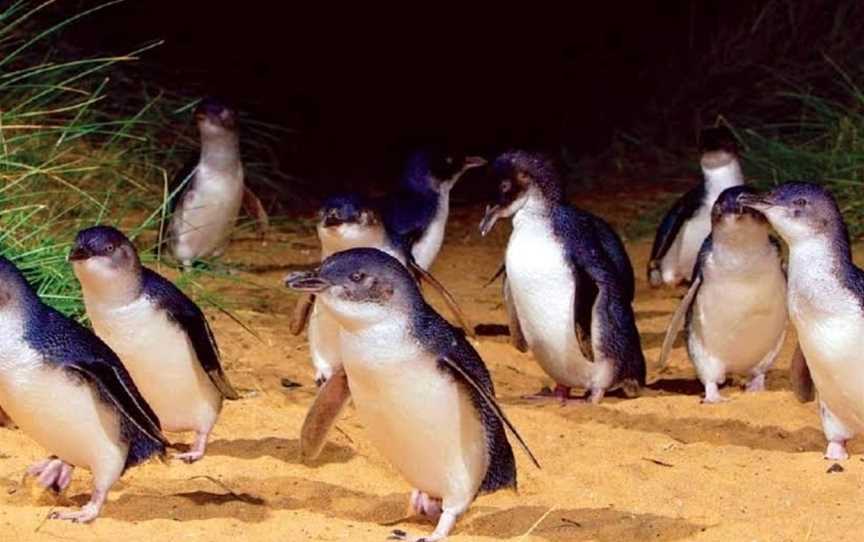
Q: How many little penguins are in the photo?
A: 10